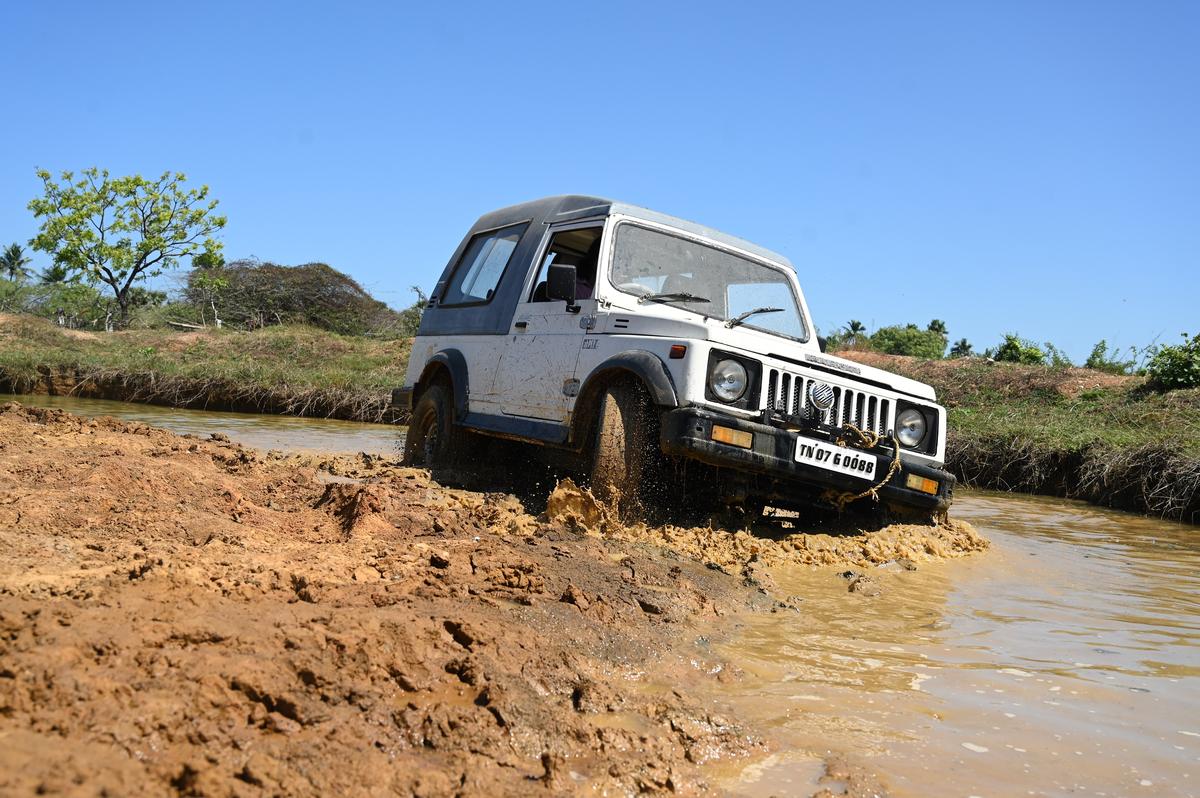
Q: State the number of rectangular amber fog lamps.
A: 2